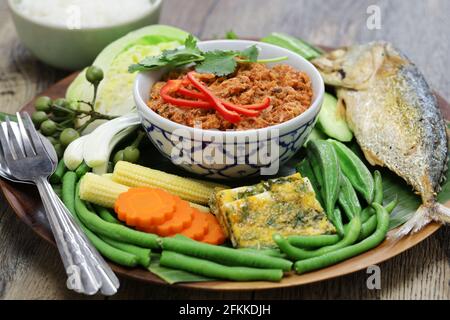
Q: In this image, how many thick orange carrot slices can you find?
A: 4